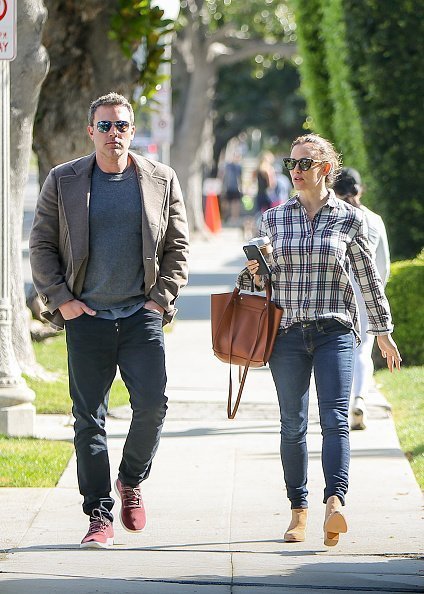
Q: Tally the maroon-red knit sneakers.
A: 2